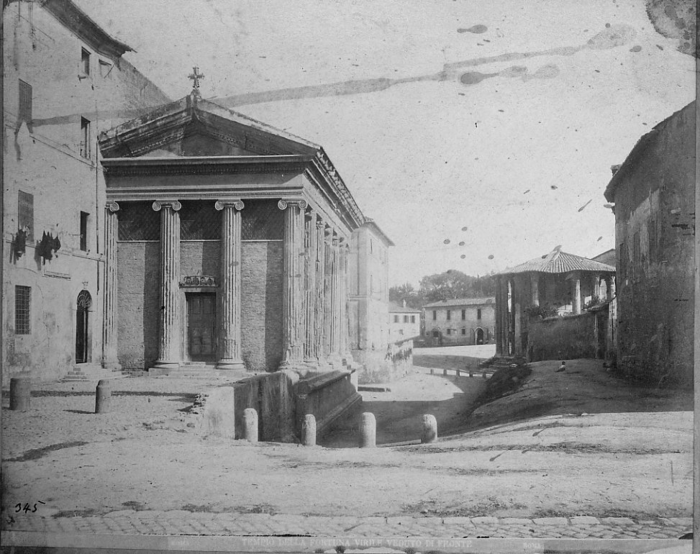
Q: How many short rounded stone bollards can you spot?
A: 6